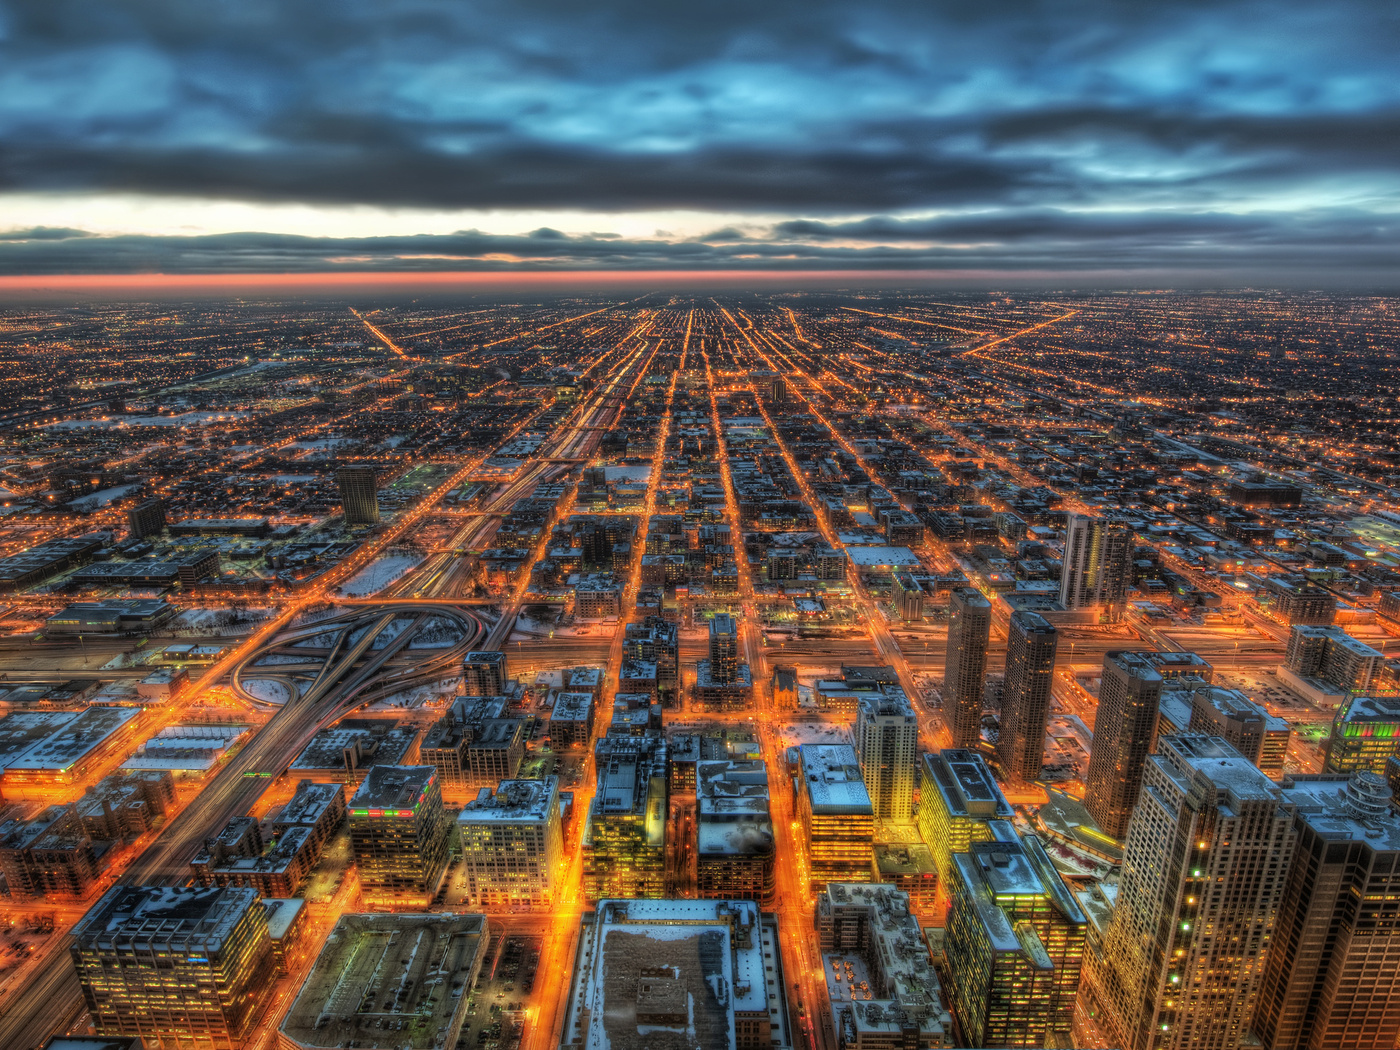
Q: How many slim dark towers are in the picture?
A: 3